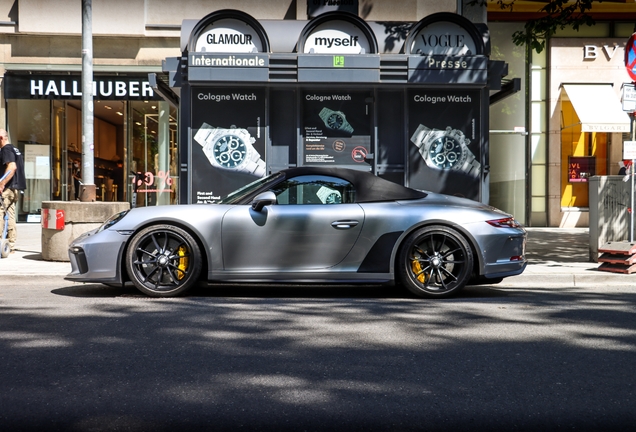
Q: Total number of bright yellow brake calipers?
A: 2